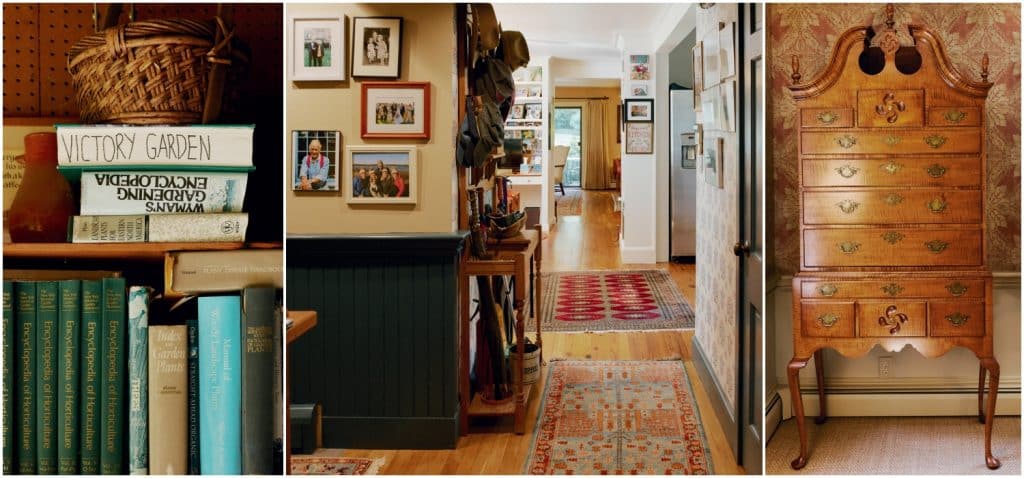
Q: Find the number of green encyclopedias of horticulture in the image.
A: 6